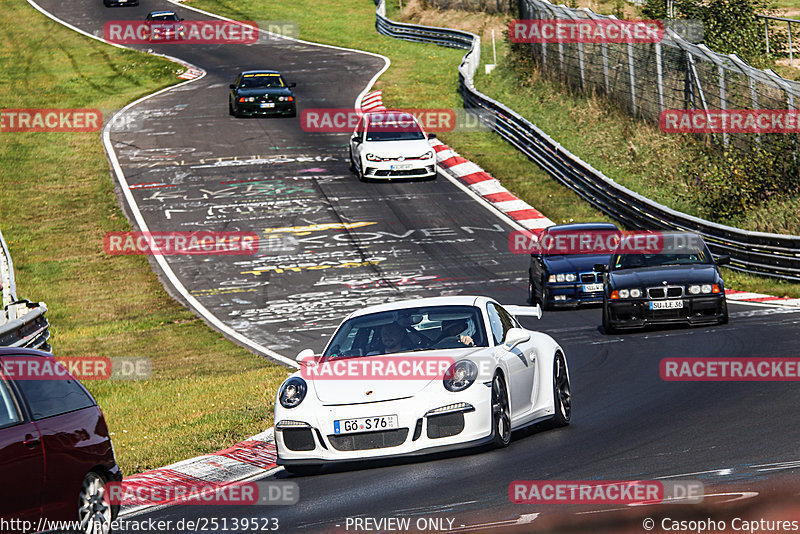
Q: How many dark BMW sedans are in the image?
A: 3